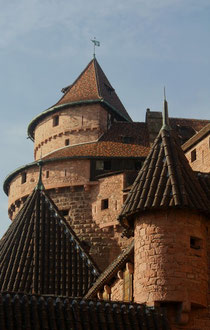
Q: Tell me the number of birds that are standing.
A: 0